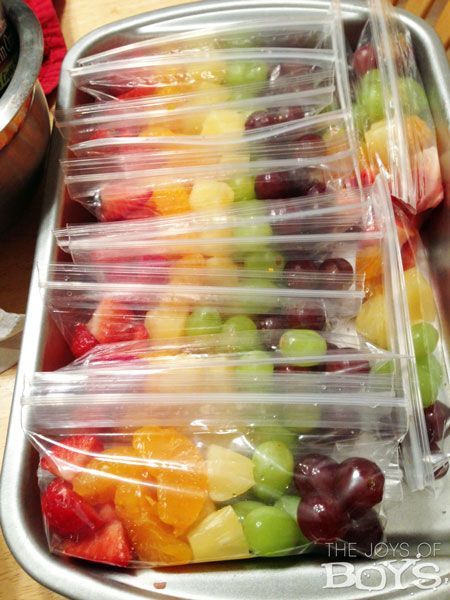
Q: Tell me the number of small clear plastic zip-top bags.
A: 12